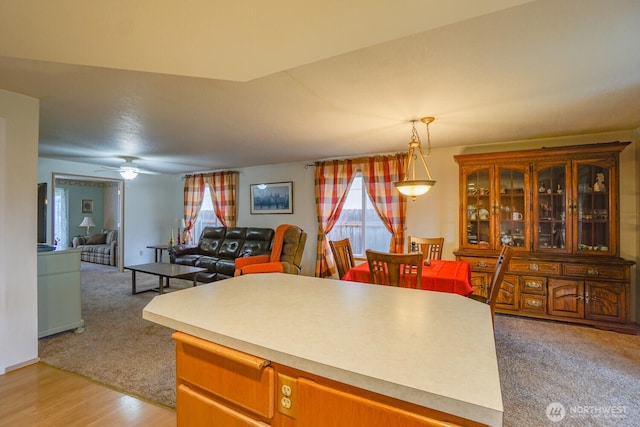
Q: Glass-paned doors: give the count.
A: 4